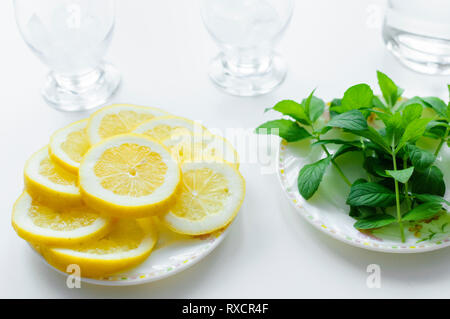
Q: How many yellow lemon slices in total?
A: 9